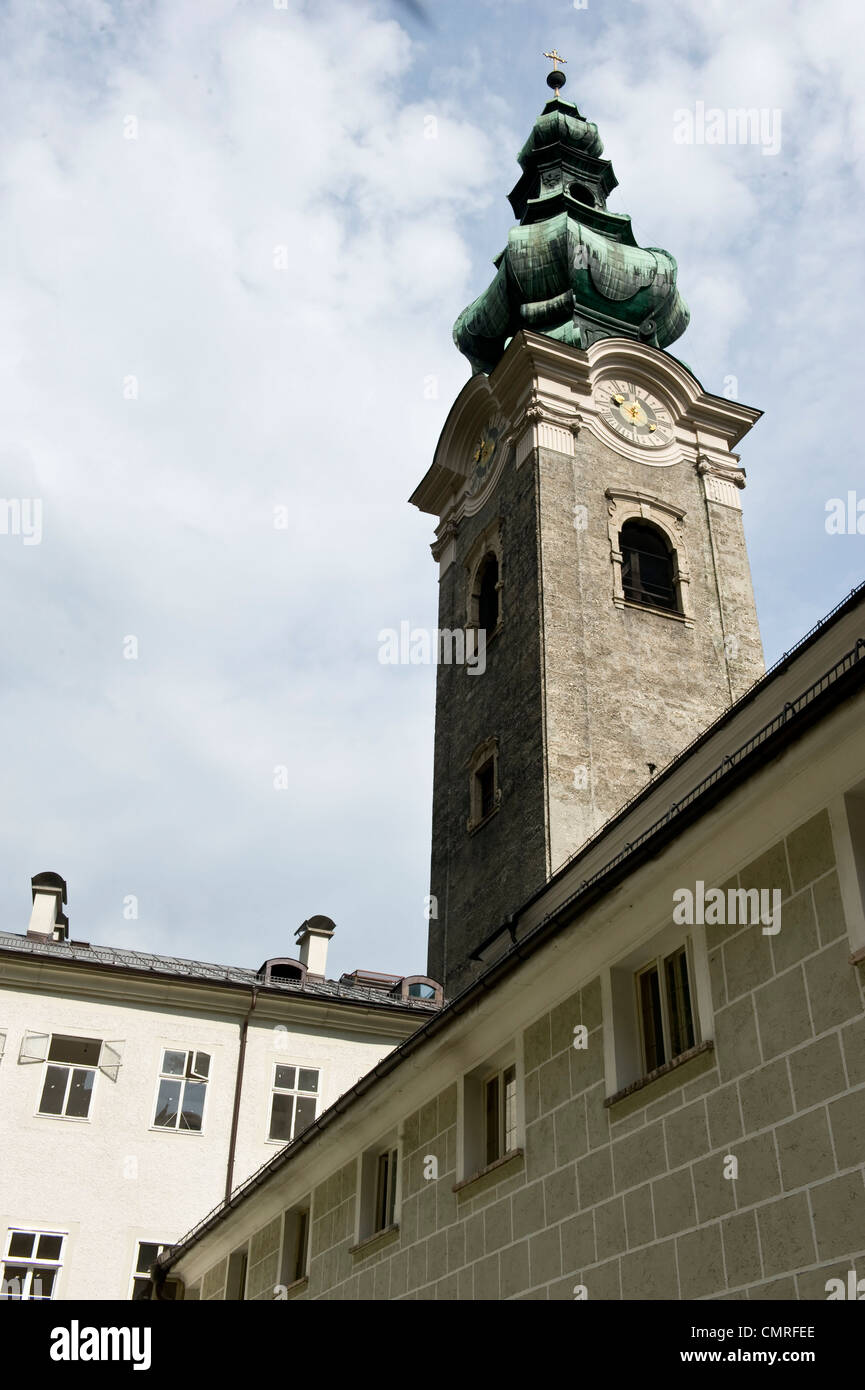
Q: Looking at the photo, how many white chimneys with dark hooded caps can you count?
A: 2